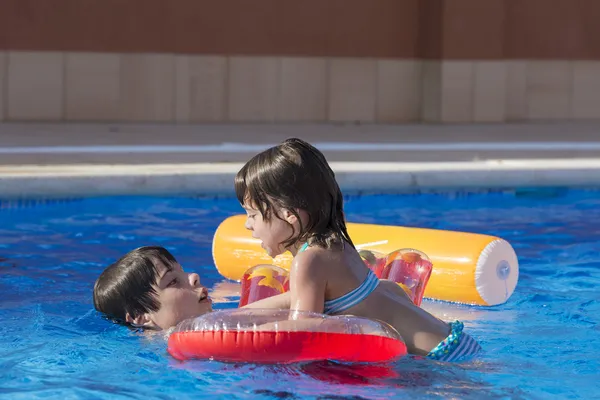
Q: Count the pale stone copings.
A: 1